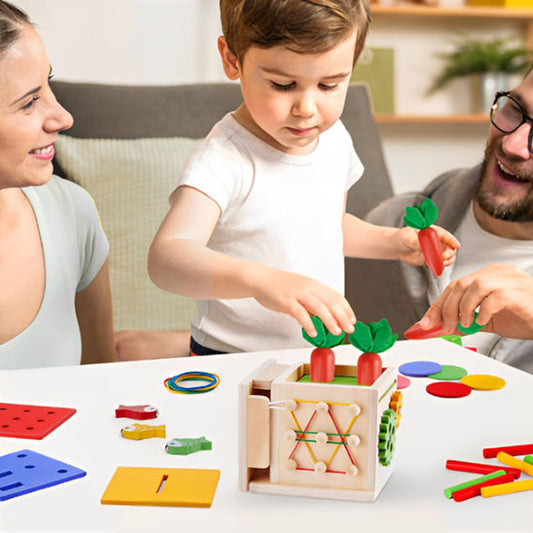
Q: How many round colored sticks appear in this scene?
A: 7